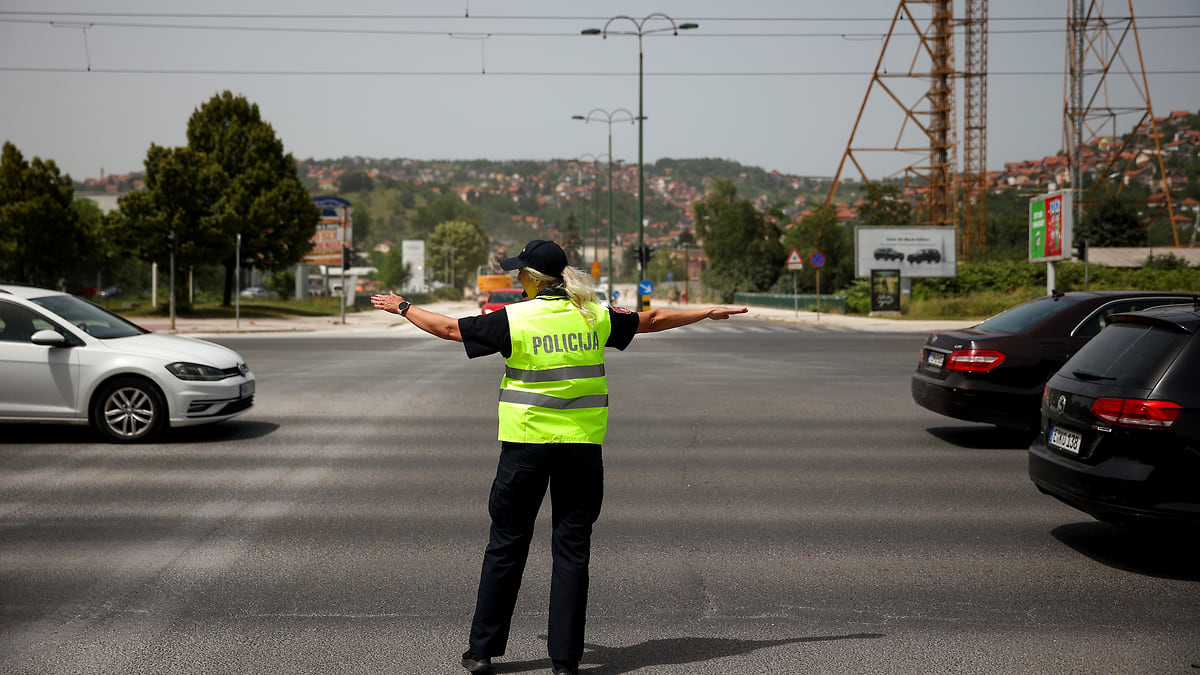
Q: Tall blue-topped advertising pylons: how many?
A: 1